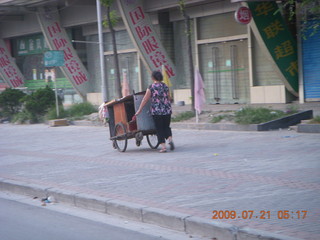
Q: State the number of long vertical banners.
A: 4